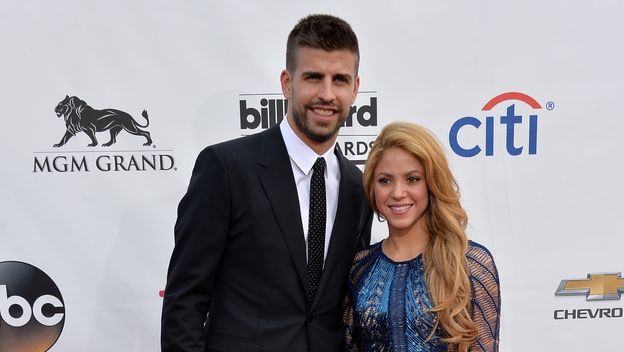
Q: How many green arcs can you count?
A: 0